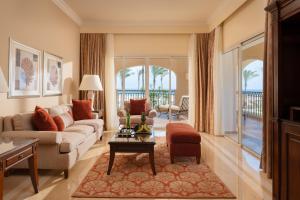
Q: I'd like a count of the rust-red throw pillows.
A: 4